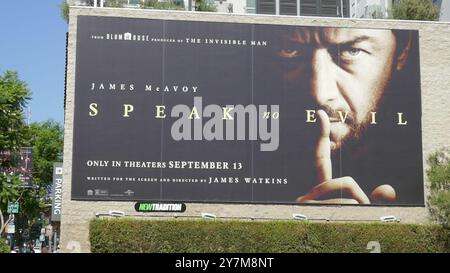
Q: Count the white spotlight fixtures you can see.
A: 4